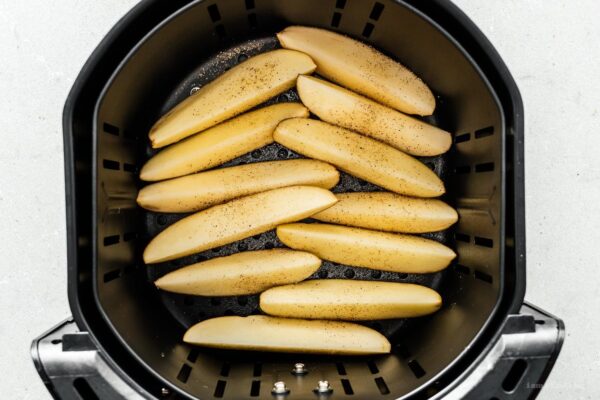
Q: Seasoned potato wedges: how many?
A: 12